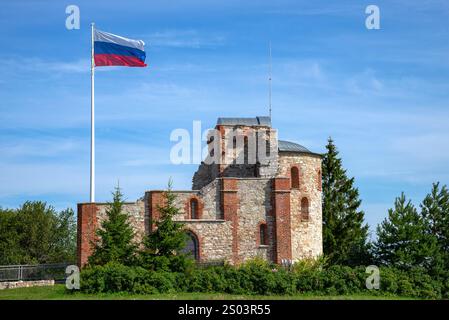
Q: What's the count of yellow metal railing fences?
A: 0